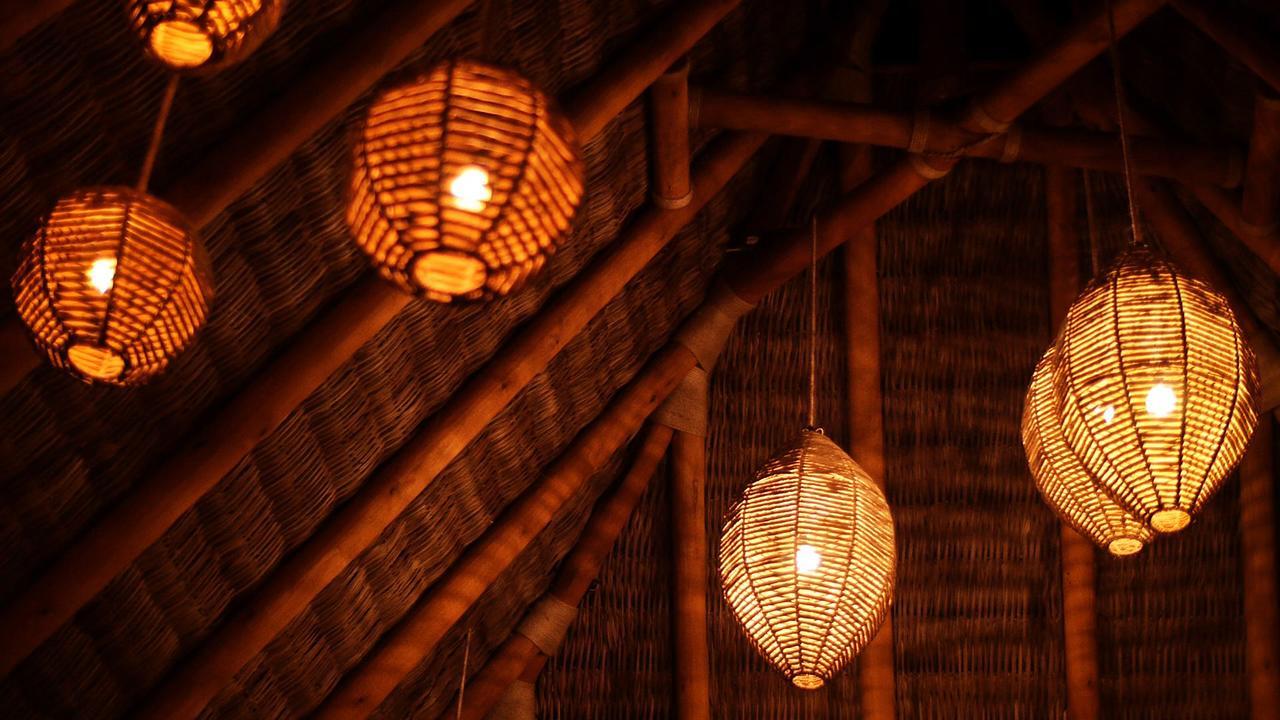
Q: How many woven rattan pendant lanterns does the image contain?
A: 6